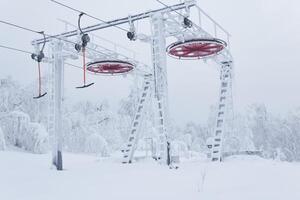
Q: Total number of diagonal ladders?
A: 2